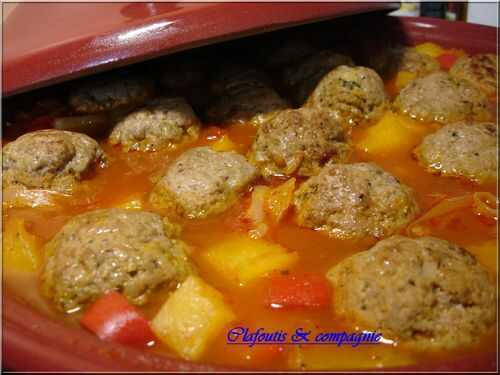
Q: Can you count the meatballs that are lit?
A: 12